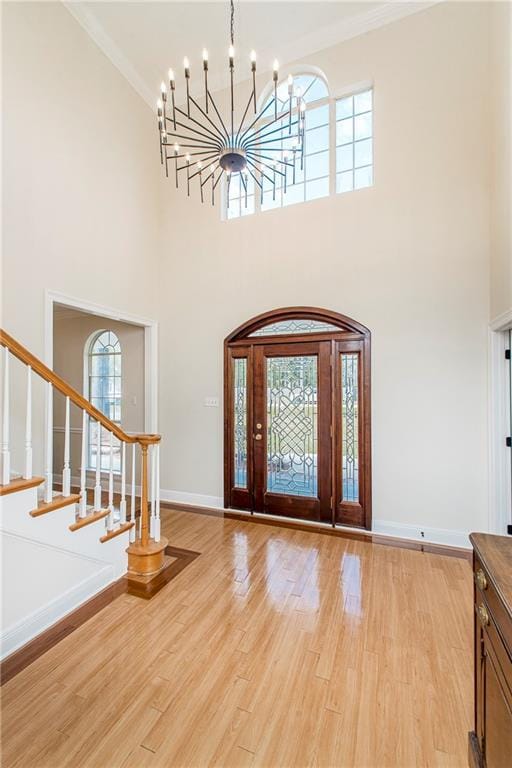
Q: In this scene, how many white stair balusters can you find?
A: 12